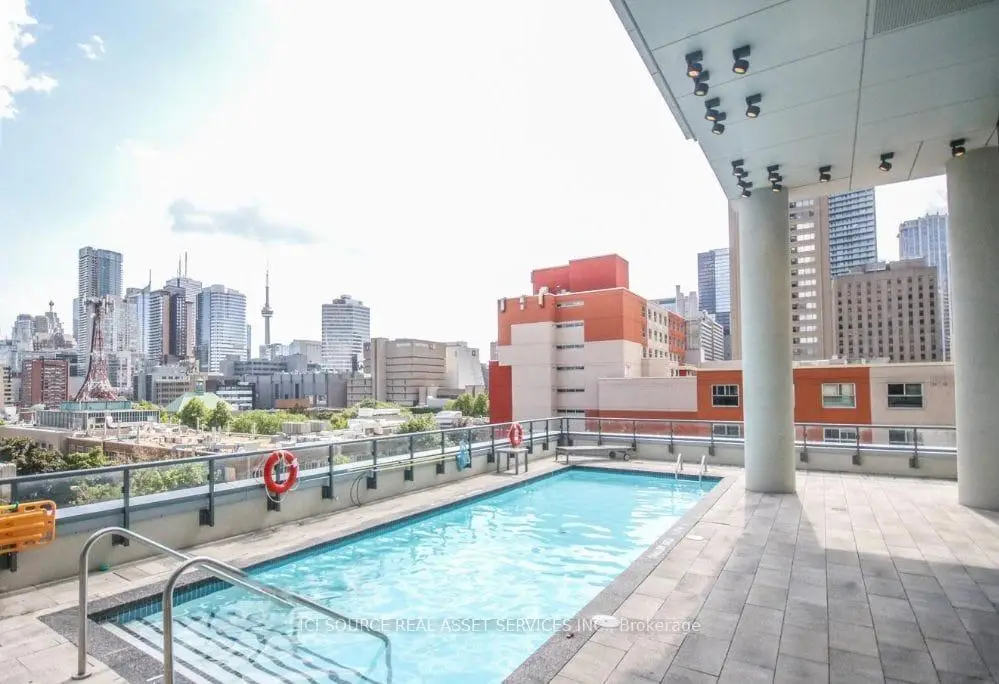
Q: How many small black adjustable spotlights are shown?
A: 14